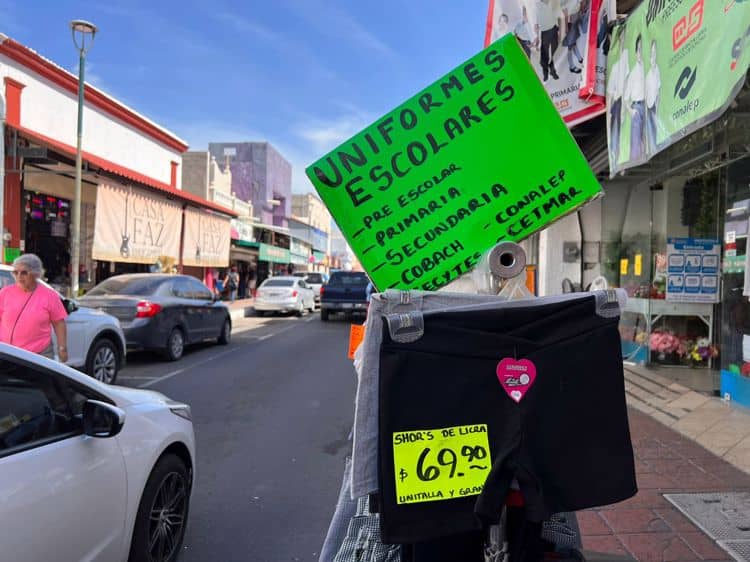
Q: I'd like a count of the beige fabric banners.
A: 2